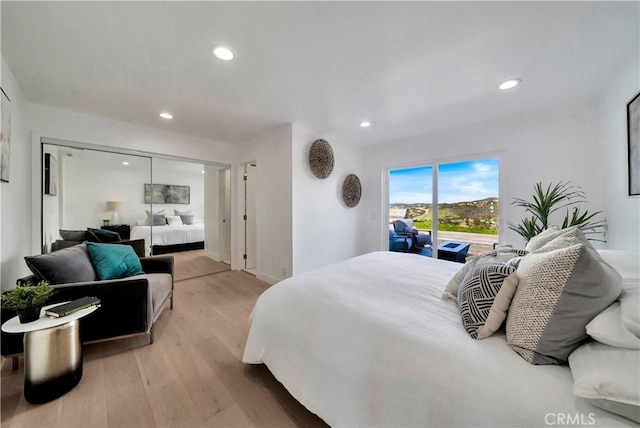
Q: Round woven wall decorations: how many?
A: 2